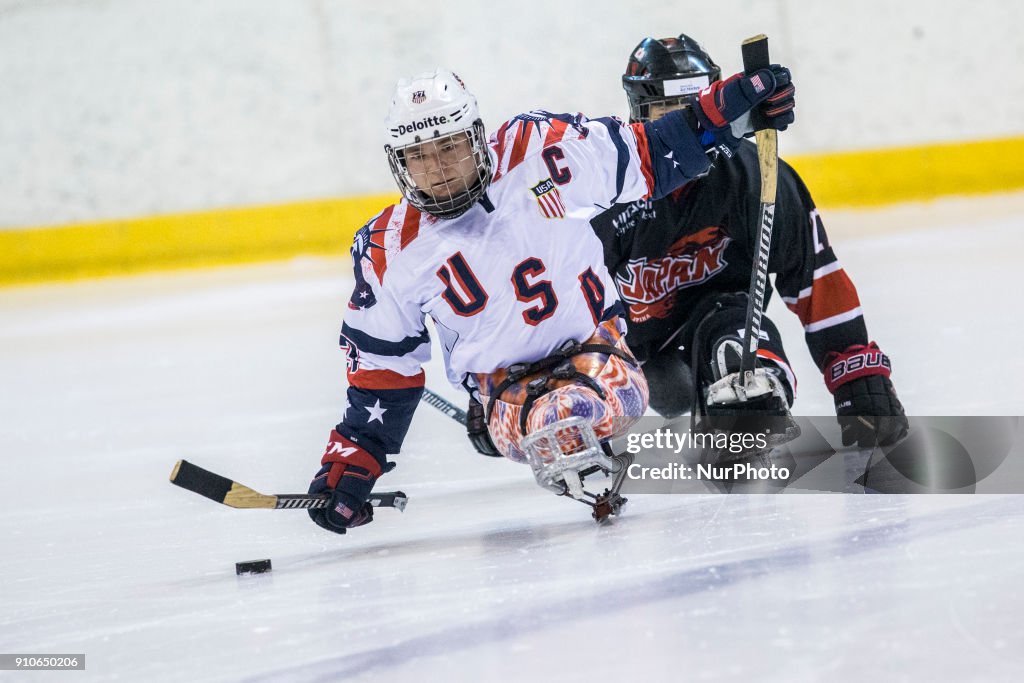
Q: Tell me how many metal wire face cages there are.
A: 2